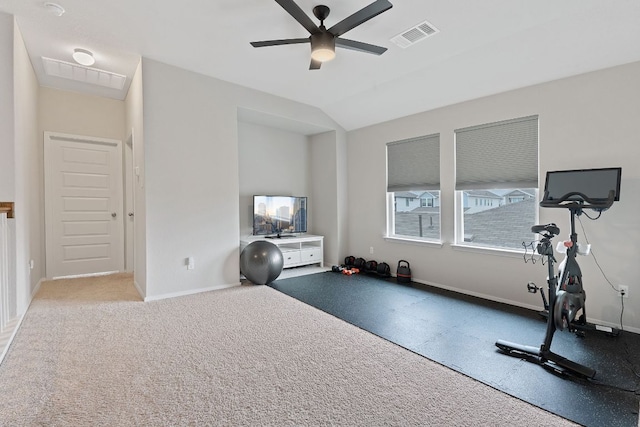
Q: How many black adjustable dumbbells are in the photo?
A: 2